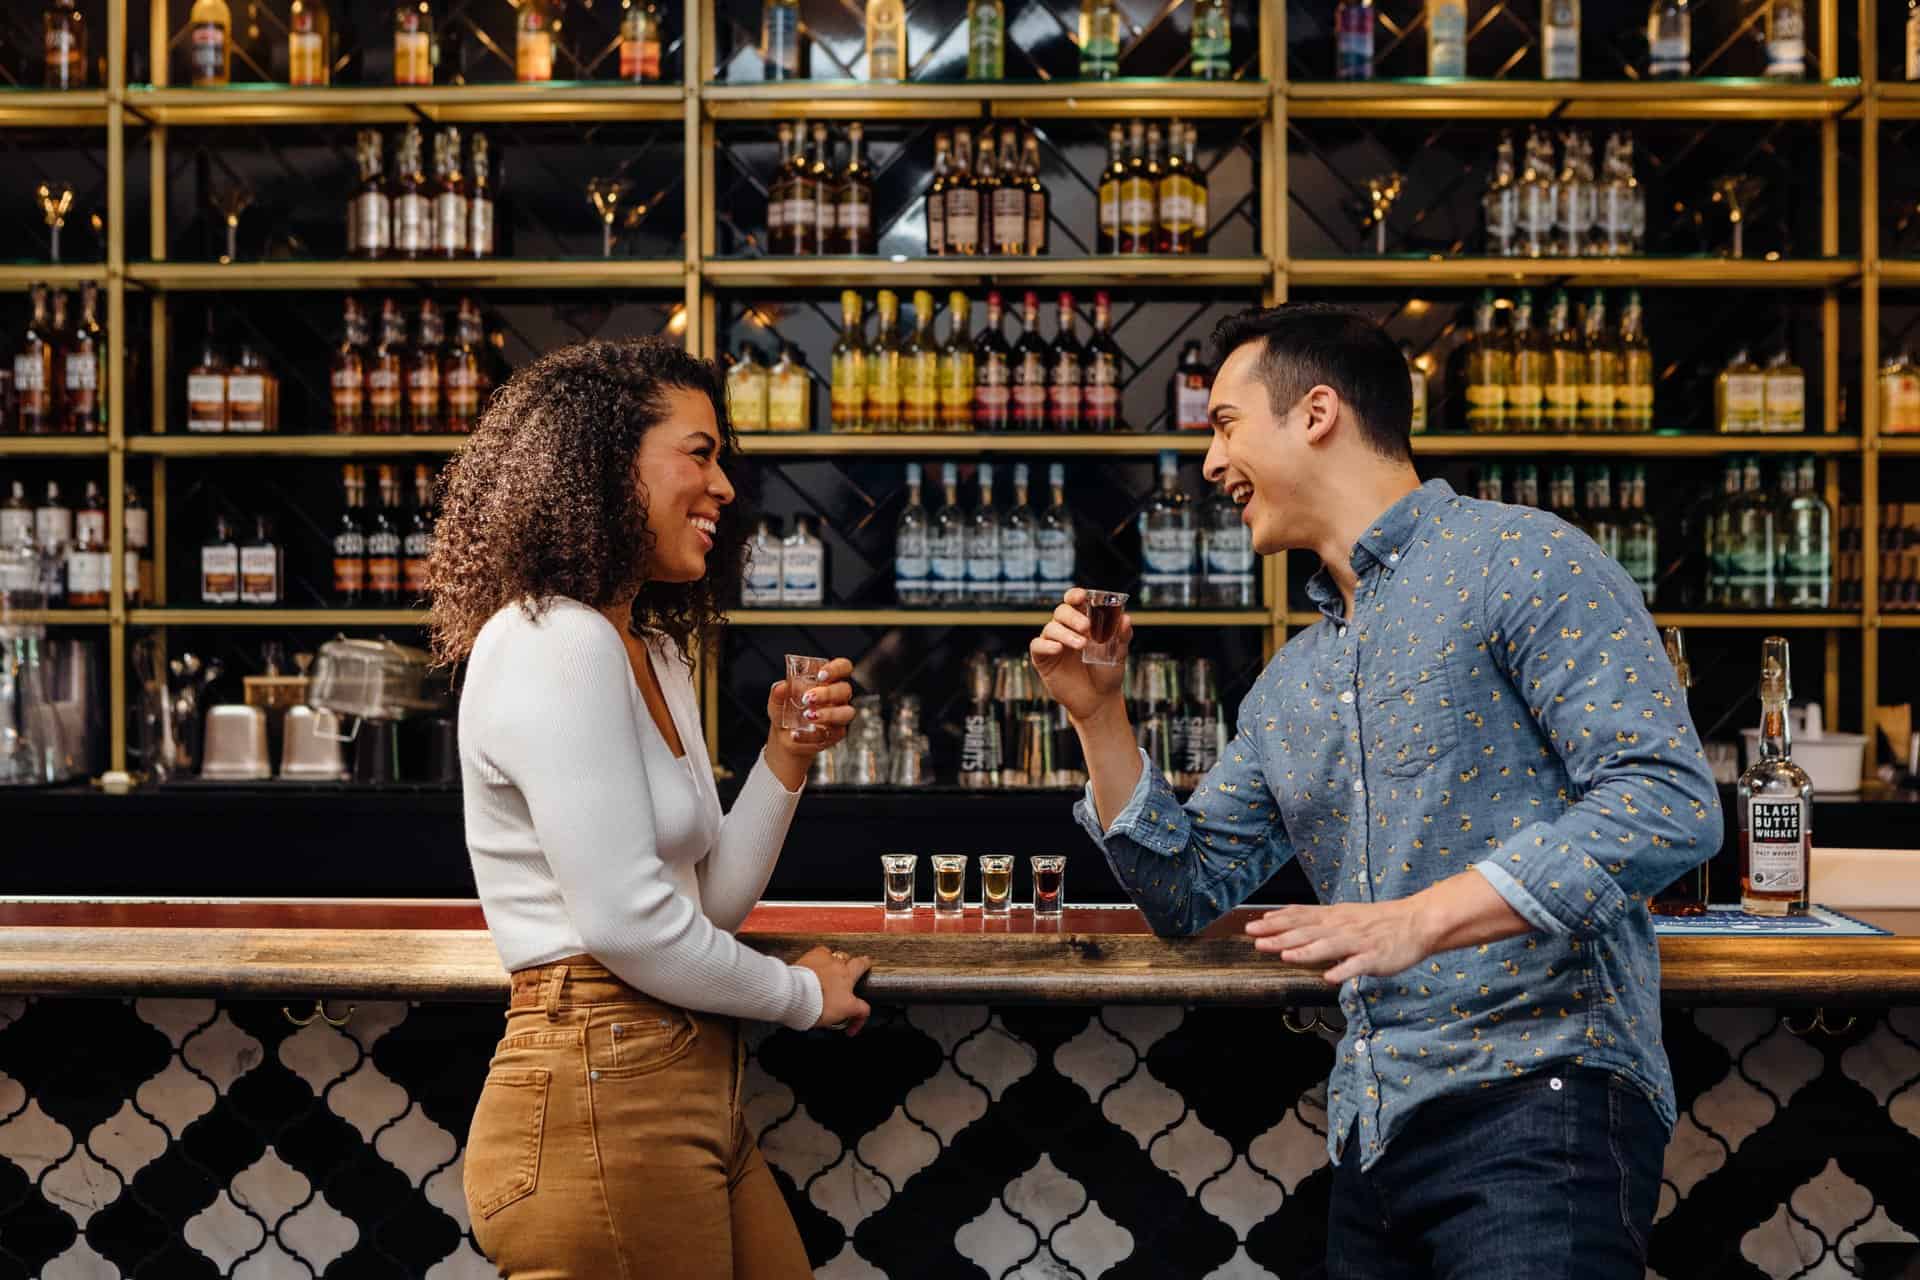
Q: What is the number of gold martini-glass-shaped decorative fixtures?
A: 5